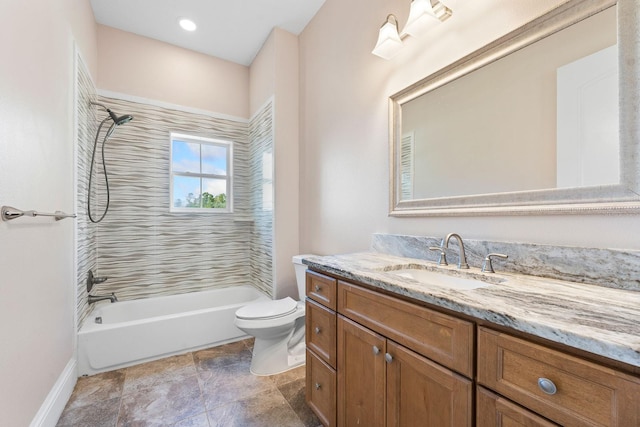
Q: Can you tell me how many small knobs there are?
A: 6